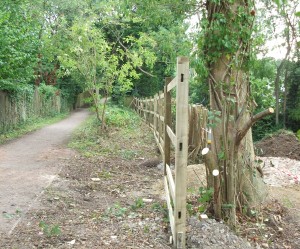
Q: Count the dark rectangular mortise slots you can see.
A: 3